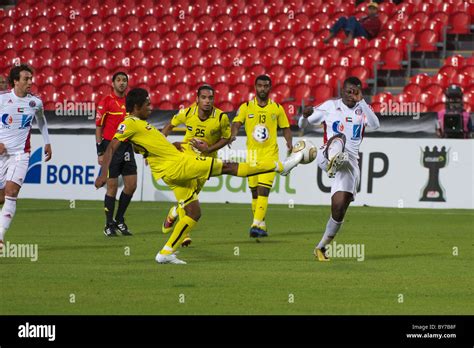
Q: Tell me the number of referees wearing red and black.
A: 1